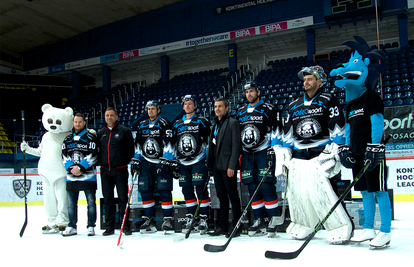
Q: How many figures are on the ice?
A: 9